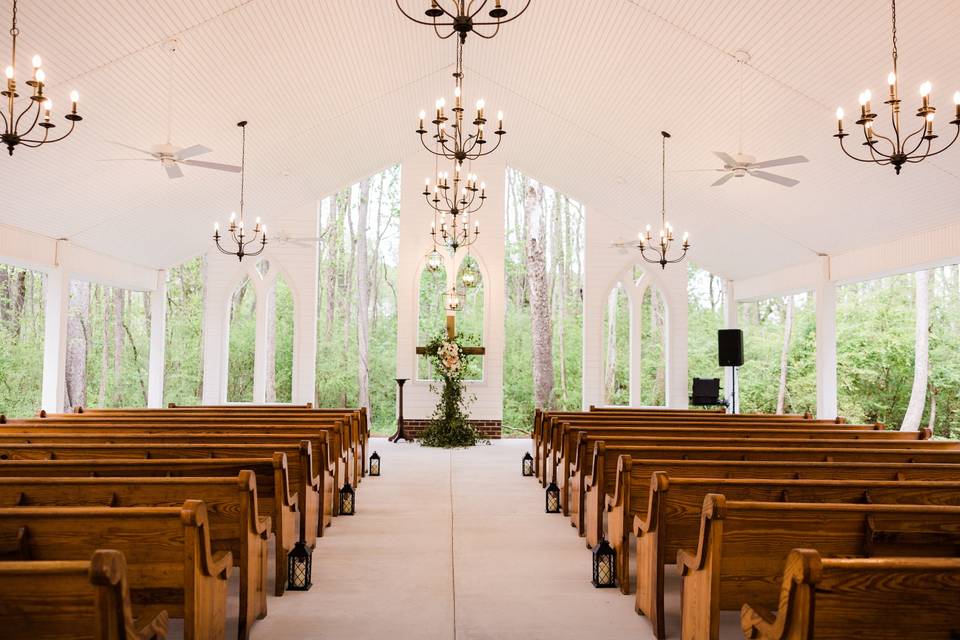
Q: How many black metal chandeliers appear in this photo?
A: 8